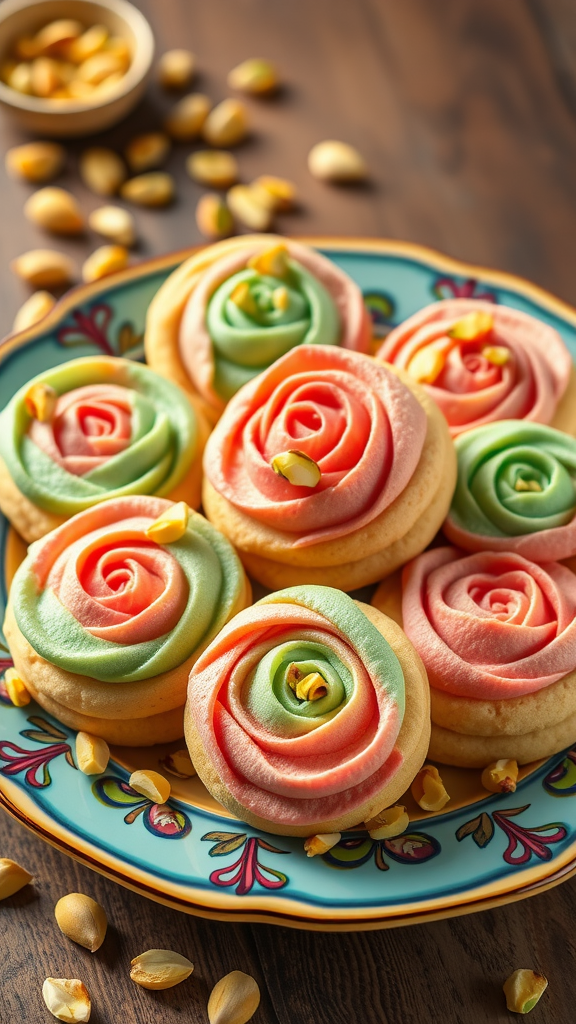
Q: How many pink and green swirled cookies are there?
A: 5